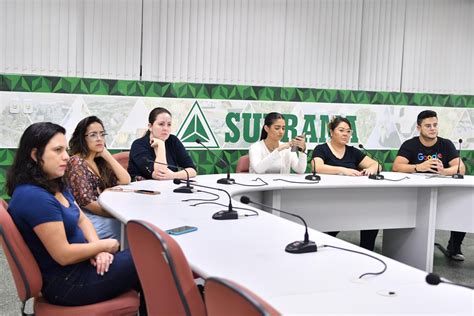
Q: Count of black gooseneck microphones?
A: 8